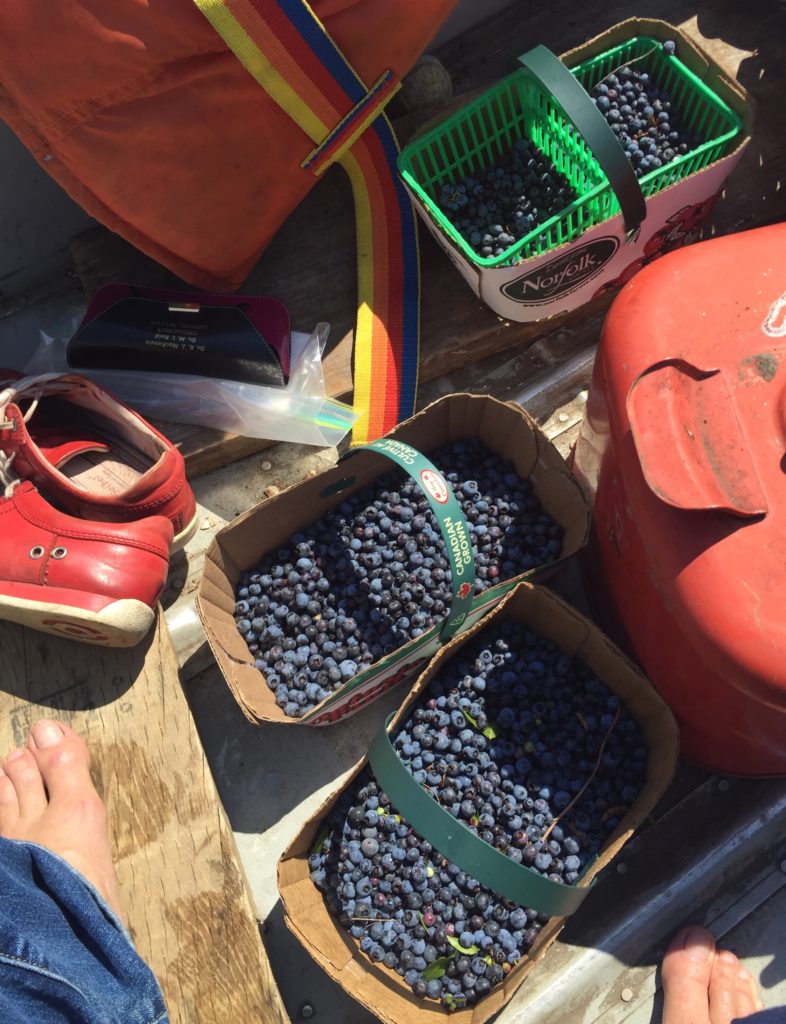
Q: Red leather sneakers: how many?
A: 2